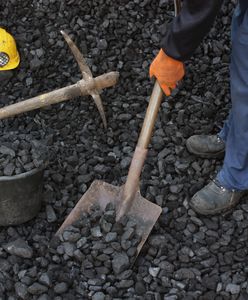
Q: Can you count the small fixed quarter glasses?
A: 0